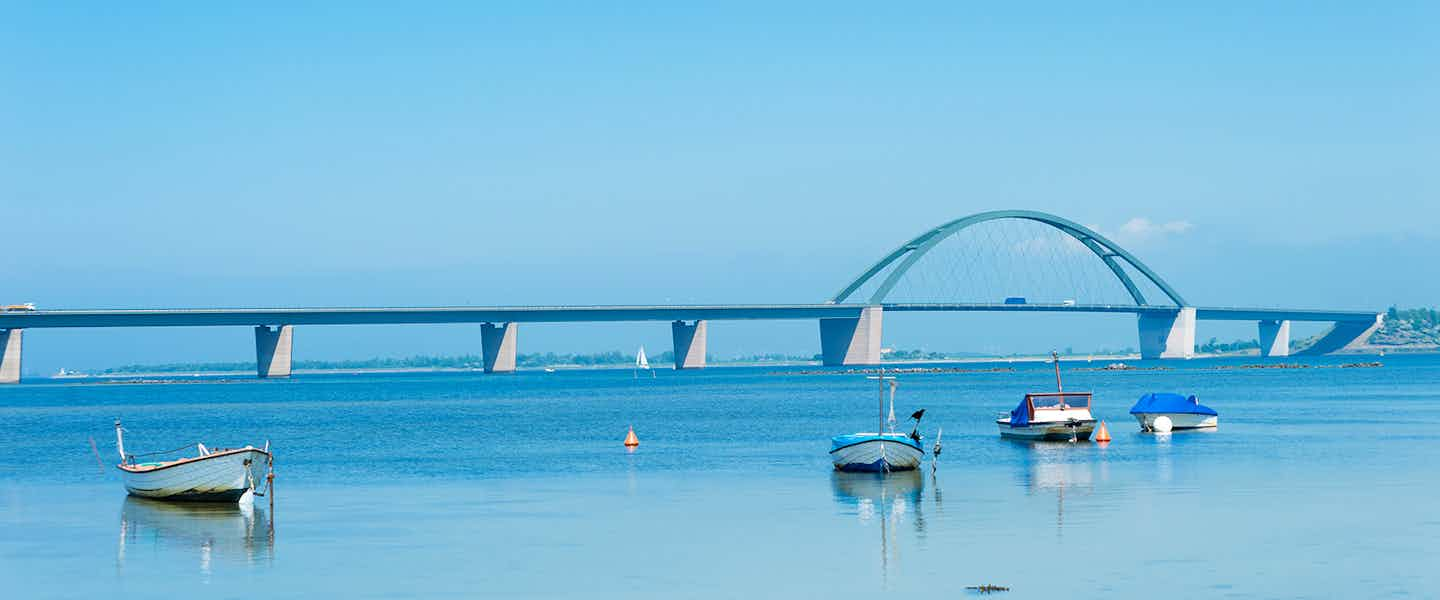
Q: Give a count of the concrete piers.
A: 7